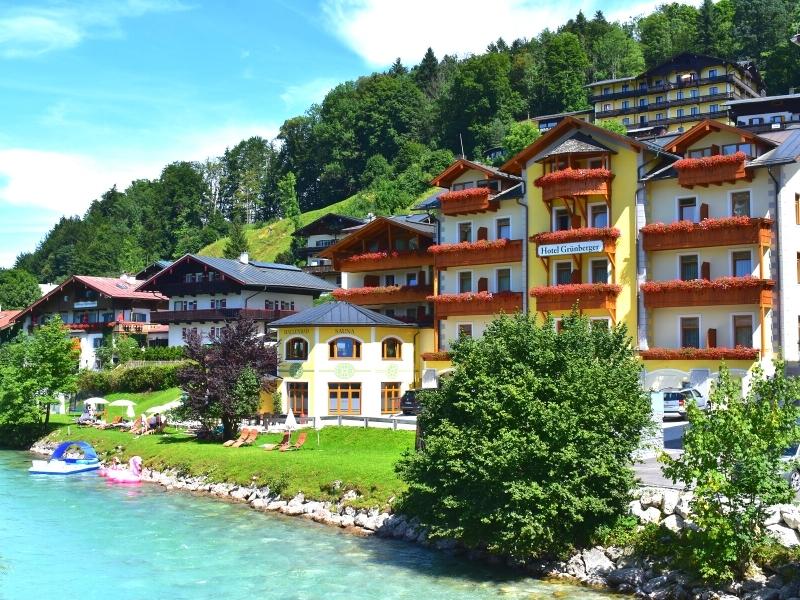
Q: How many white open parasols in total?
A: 3